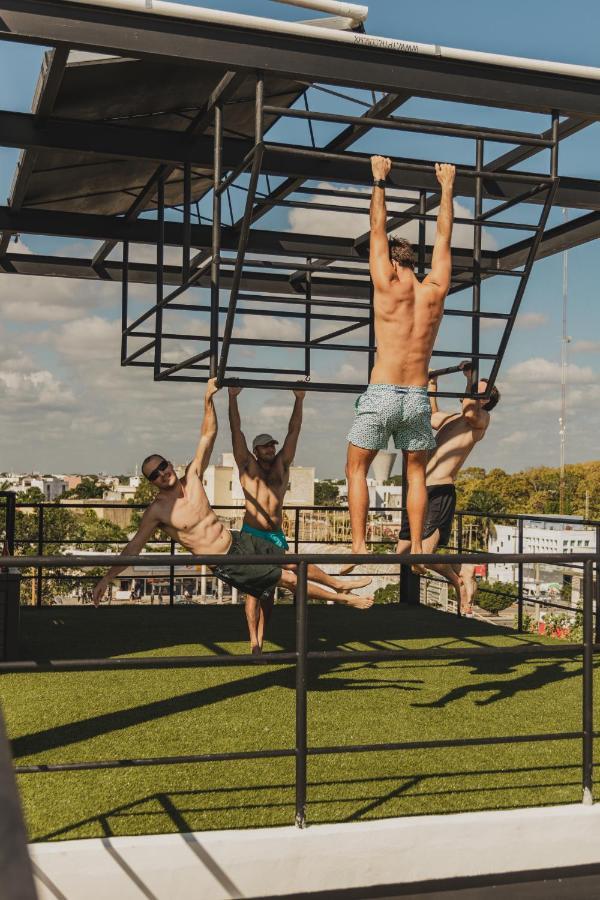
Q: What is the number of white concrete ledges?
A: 1